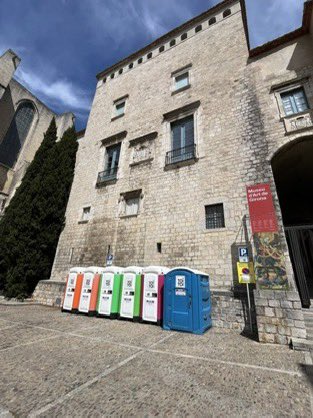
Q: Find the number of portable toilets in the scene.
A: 6